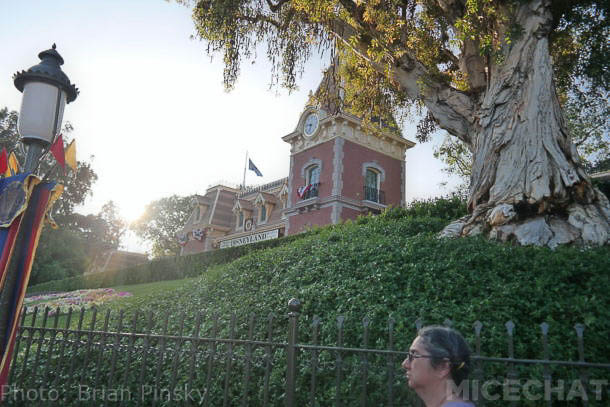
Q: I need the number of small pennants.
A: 4